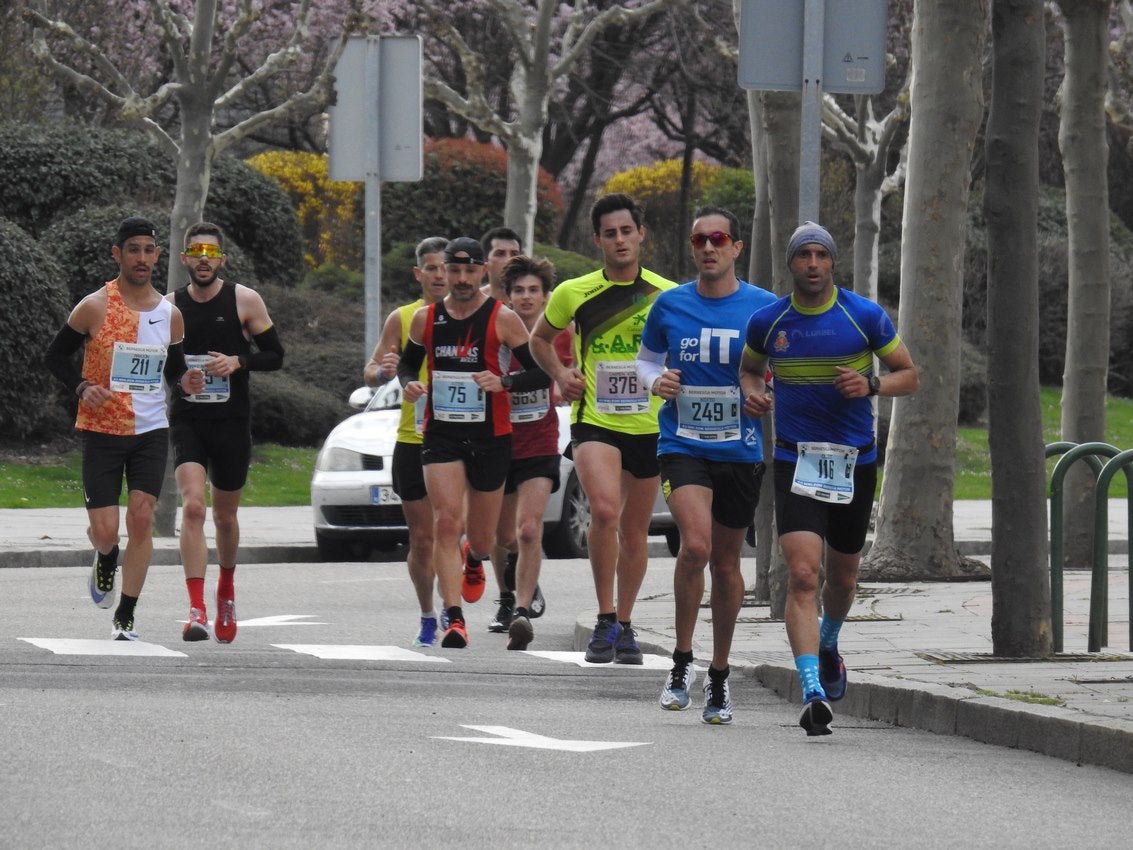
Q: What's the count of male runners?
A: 9